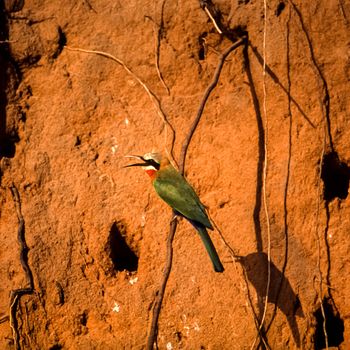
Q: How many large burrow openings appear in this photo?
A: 3